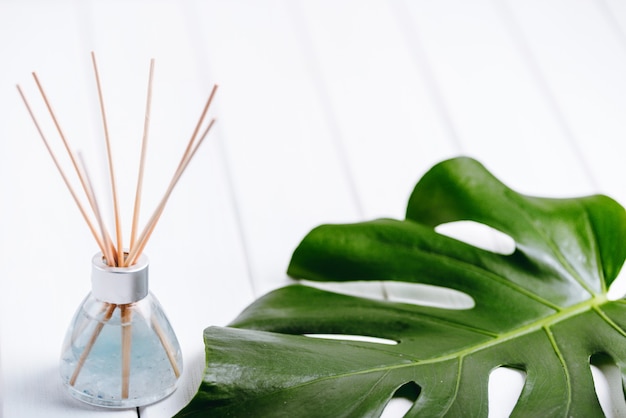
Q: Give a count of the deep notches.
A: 6